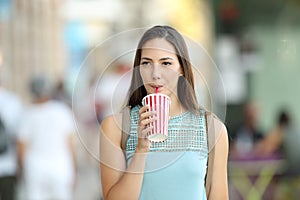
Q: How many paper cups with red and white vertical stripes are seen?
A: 1